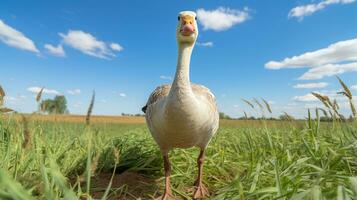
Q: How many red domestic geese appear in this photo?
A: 0